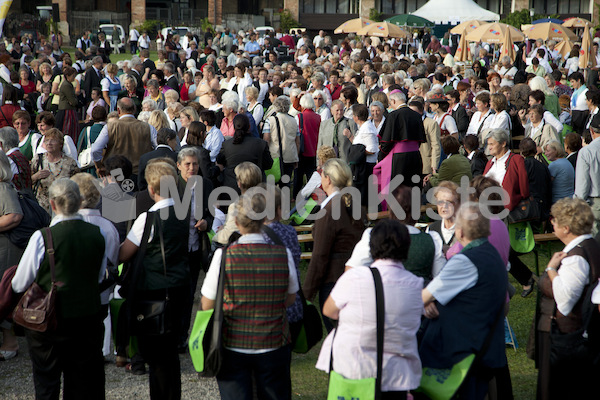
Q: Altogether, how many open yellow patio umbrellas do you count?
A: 6